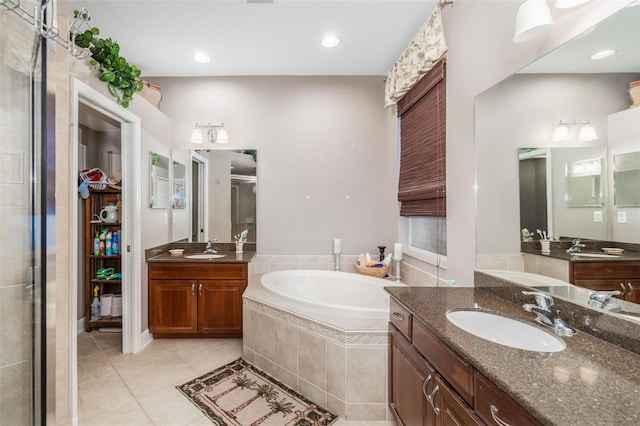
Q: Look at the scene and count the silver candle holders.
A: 2